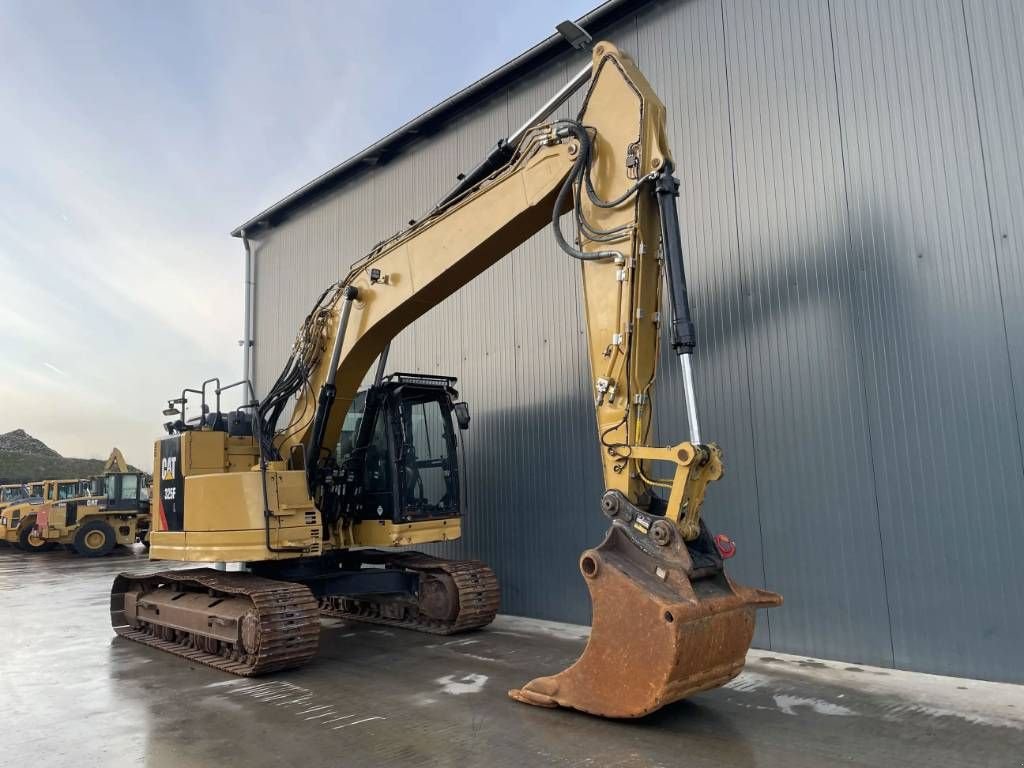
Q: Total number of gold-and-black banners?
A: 0